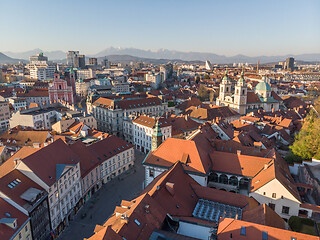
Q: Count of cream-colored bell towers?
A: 2